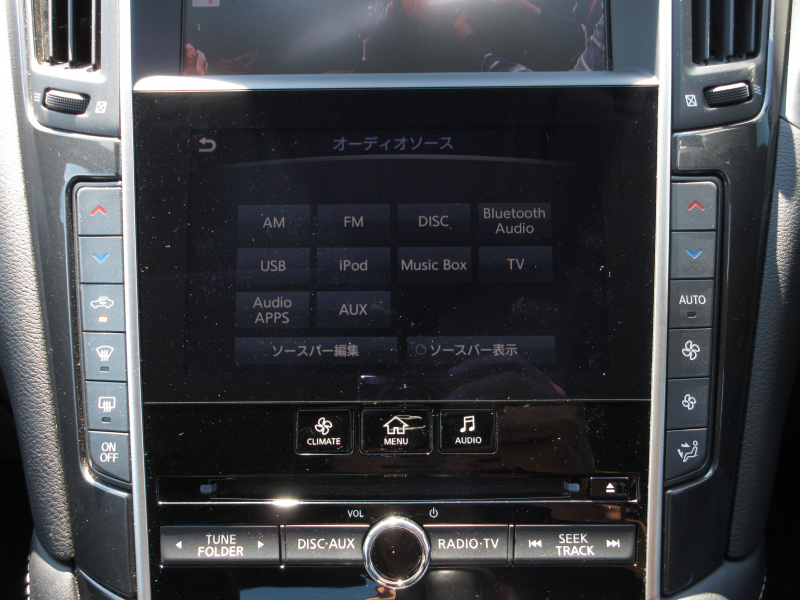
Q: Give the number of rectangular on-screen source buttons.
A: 10